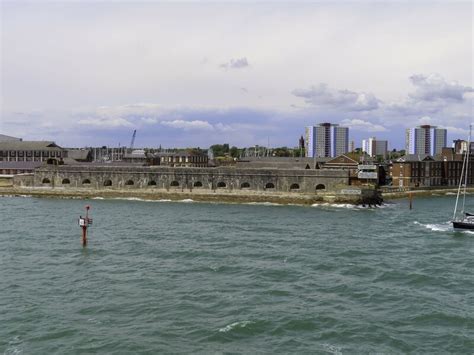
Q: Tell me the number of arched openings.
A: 13